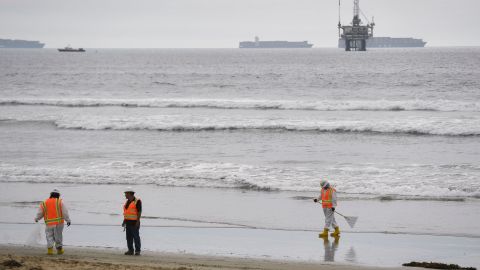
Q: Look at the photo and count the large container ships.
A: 3